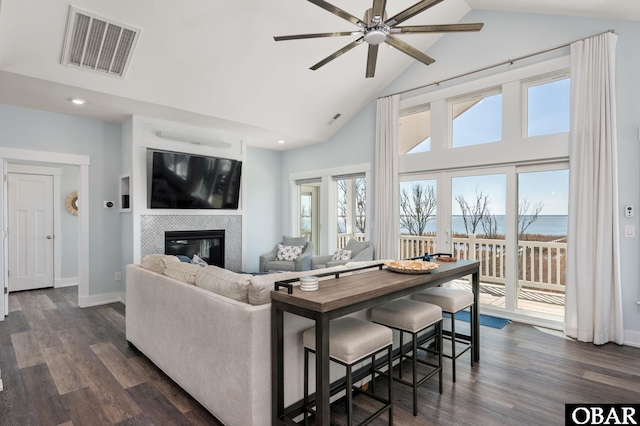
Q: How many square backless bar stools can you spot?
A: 3